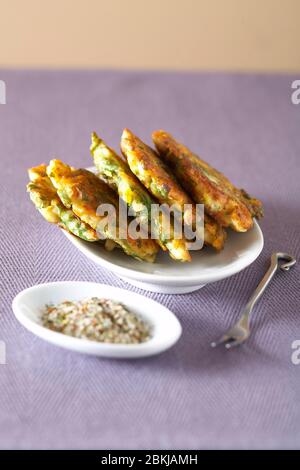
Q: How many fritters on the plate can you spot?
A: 5